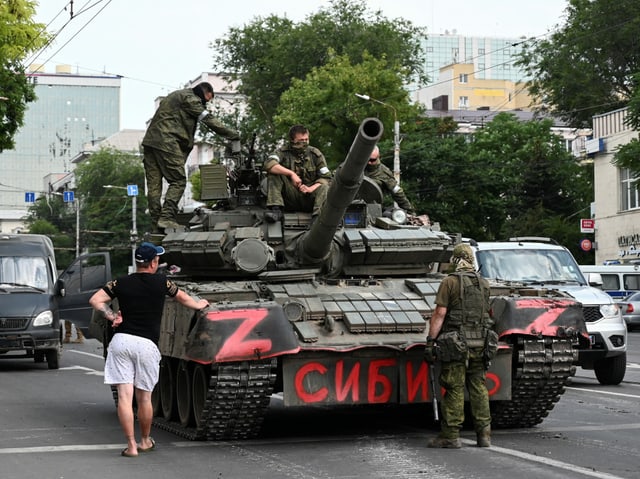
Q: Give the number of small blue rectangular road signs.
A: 3